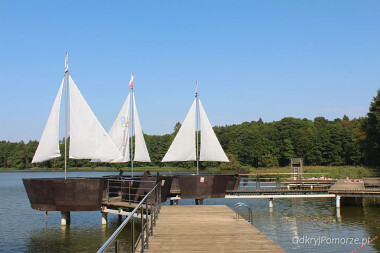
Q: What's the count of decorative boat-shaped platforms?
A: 3